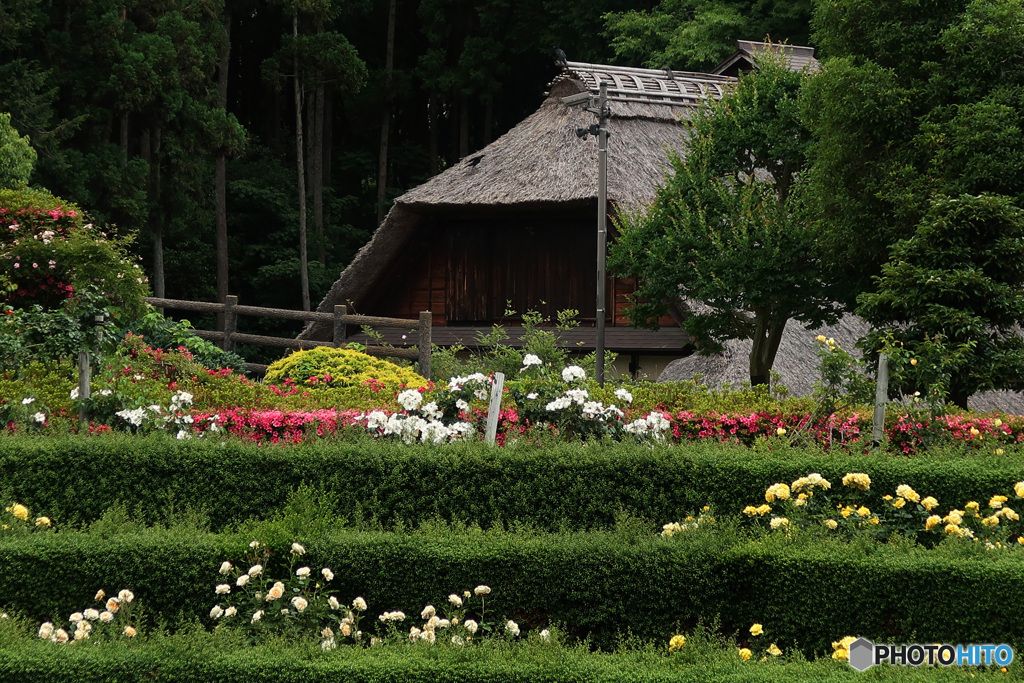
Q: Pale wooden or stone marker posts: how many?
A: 3